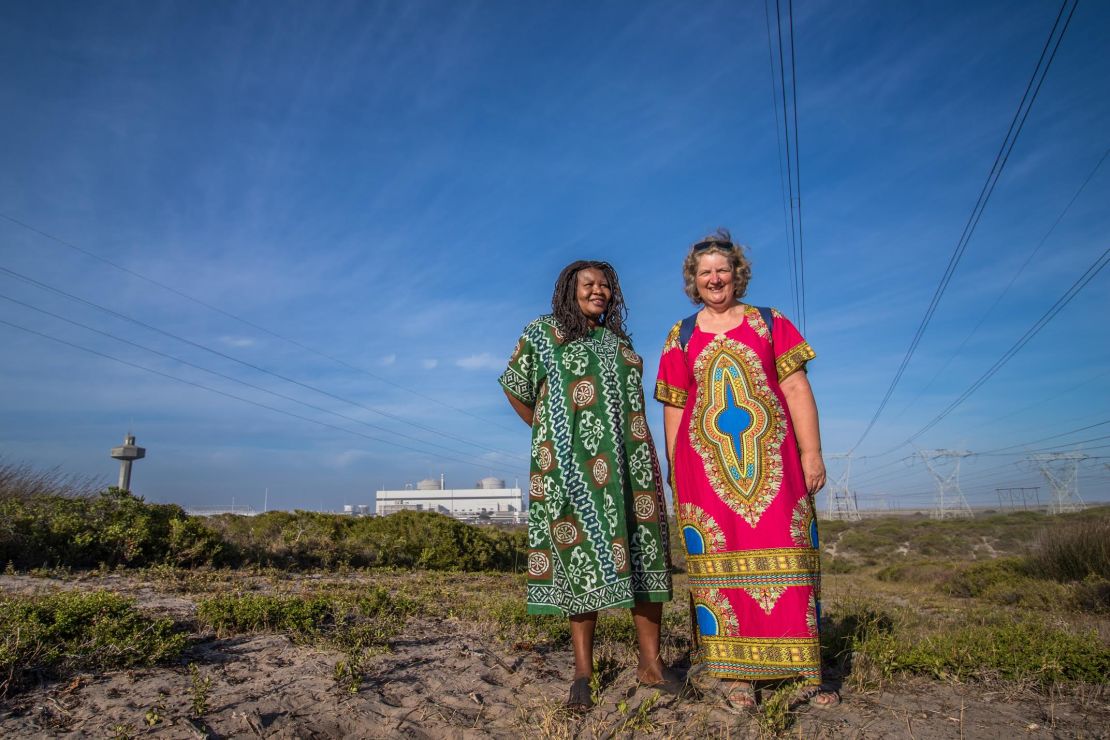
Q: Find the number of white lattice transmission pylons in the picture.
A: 3